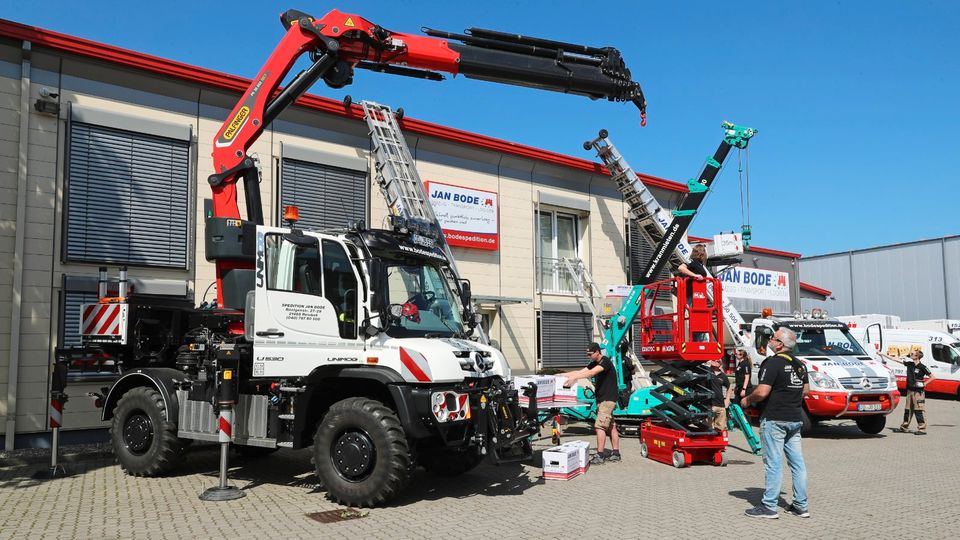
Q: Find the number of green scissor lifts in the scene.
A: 0